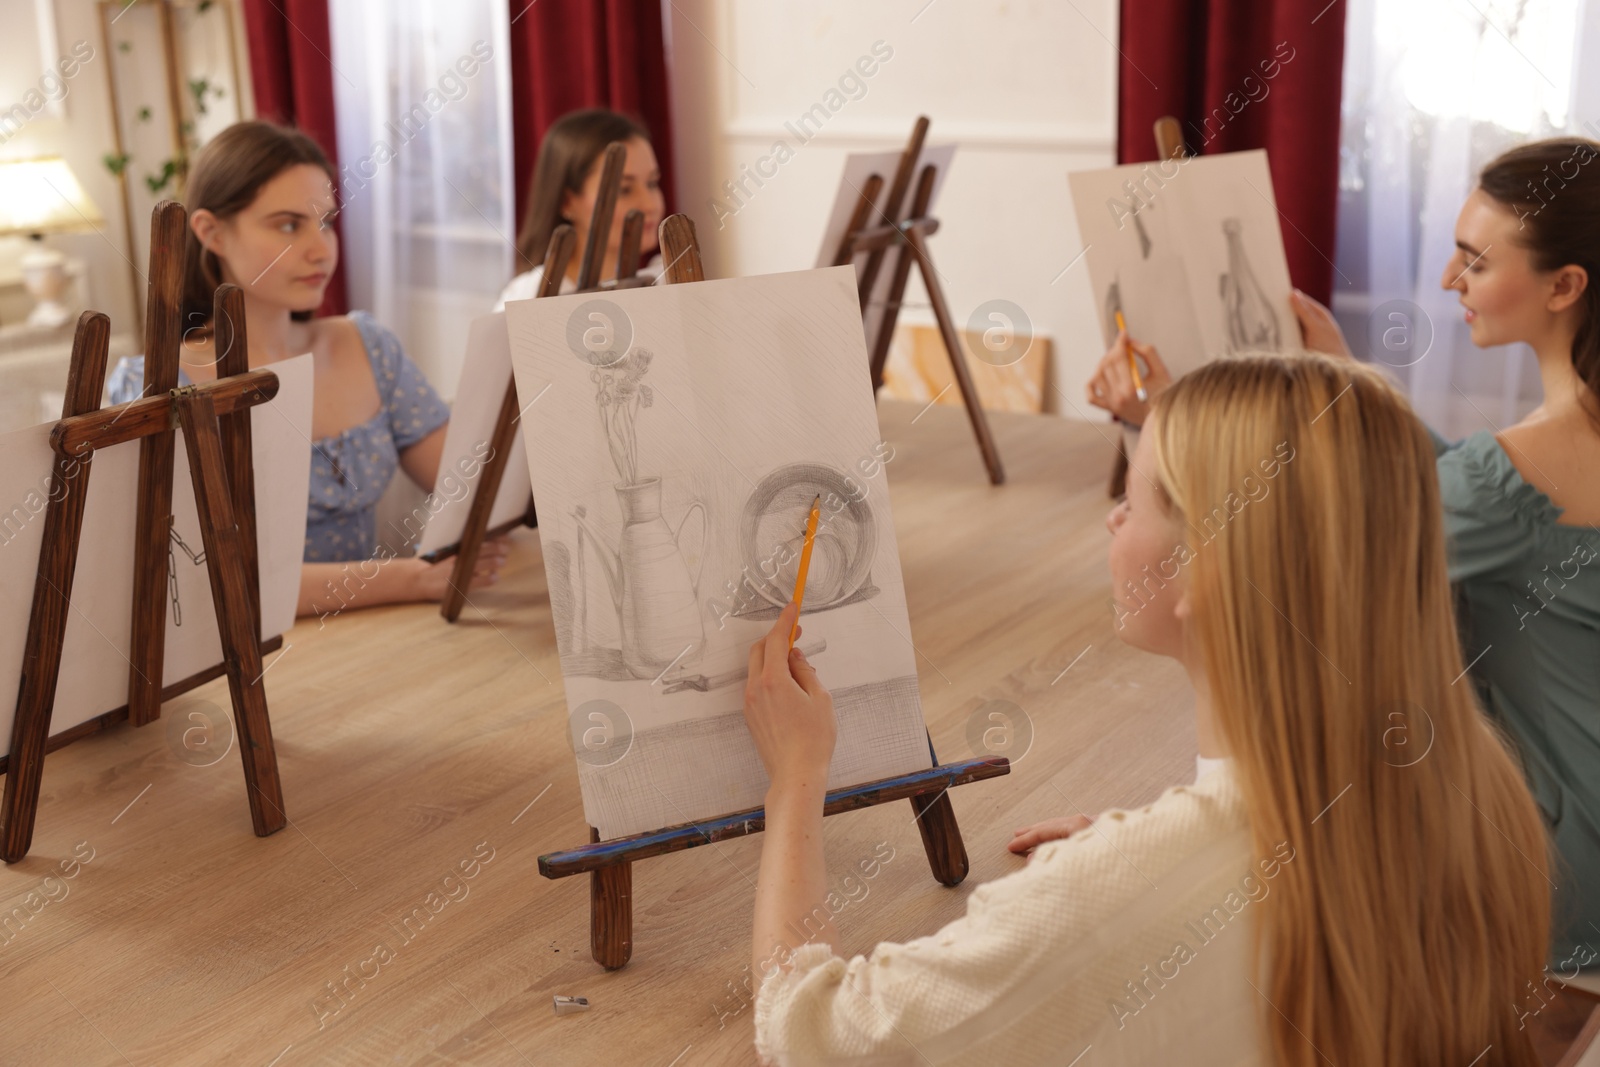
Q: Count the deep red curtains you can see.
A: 3